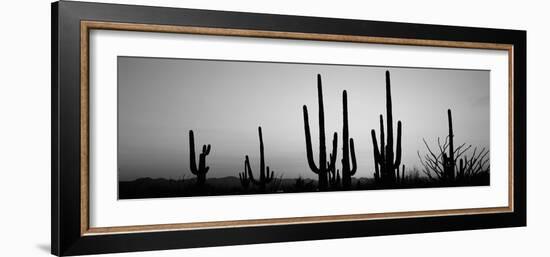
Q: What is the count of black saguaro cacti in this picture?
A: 6